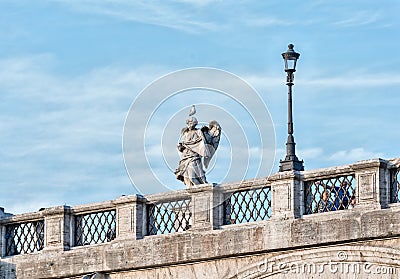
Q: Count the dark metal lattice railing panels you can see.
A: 6